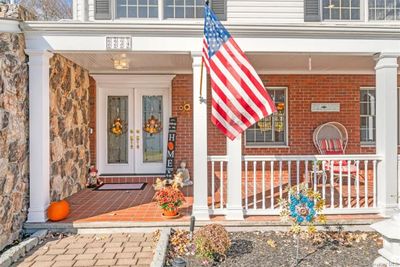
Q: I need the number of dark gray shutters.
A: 3